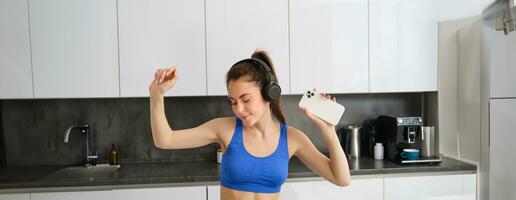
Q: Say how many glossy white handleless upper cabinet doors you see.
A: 6